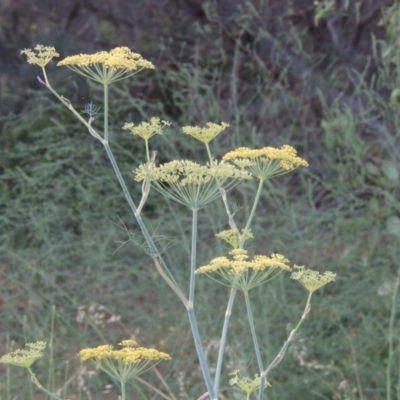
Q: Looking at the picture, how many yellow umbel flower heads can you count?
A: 12